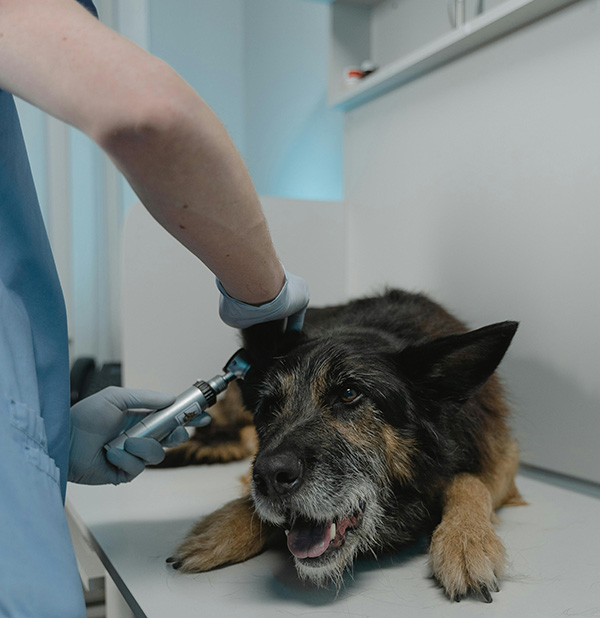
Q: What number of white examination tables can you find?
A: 1